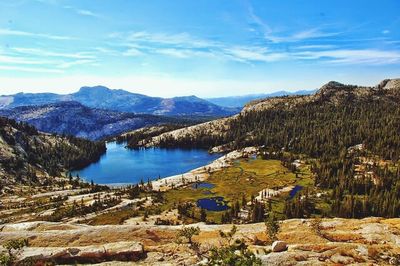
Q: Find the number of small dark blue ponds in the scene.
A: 3